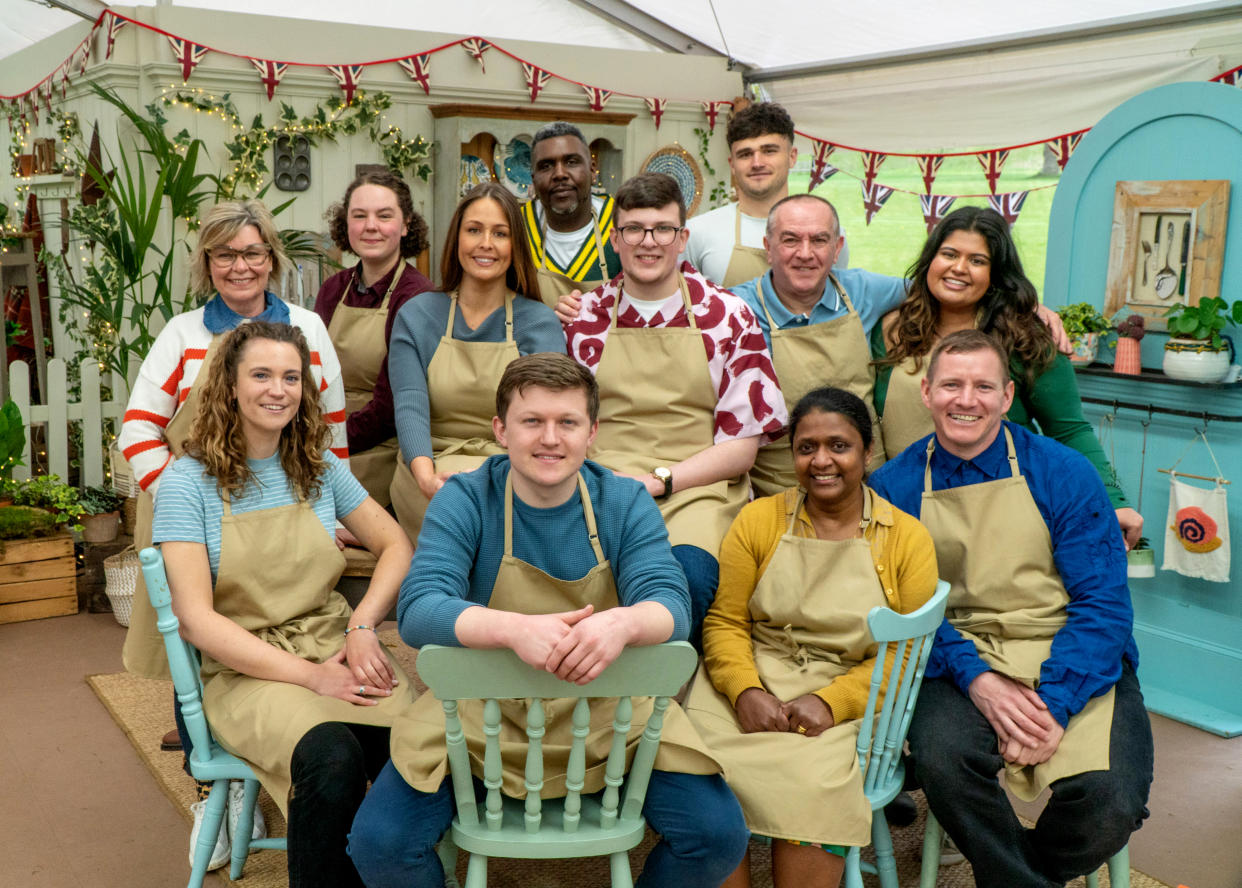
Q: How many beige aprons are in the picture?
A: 12